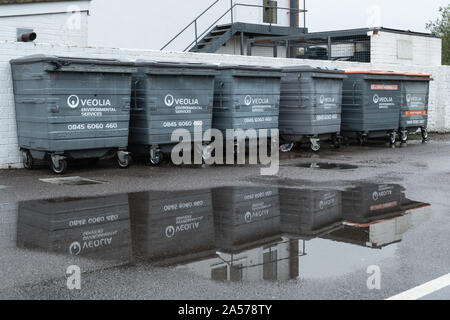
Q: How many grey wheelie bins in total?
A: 6